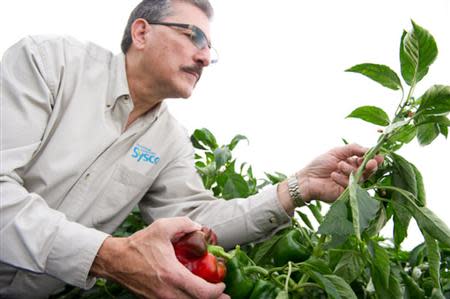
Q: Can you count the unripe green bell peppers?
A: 3